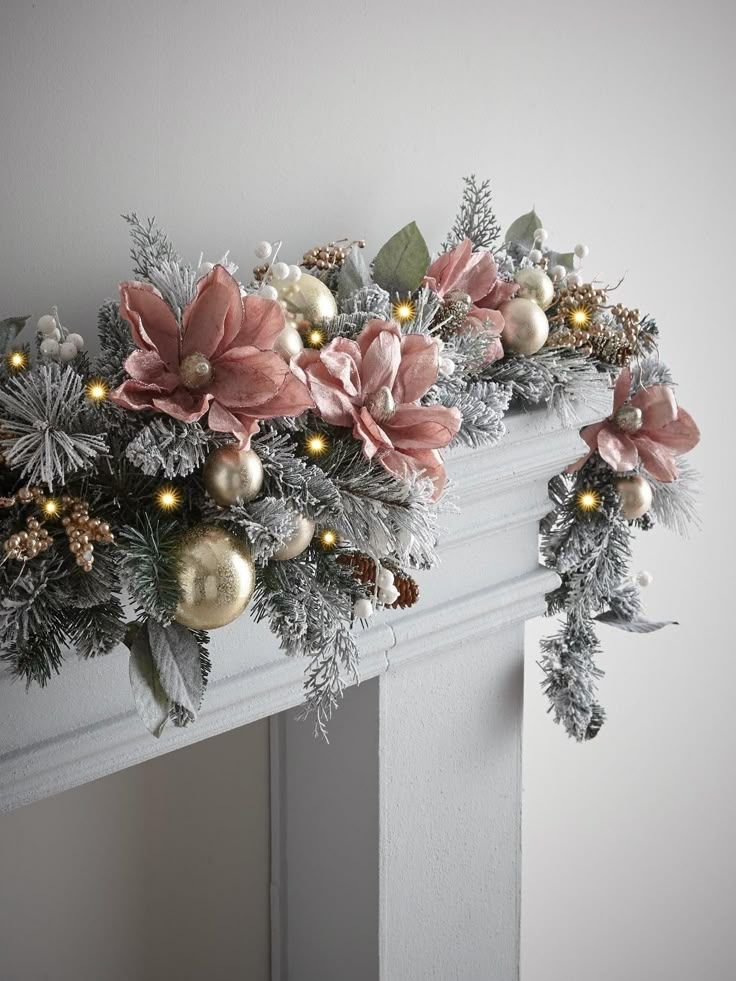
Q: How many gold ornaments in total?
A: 8